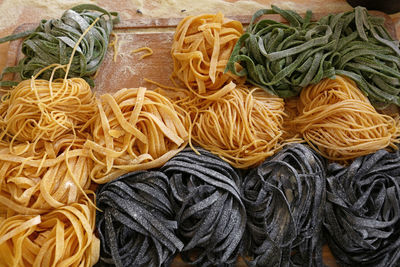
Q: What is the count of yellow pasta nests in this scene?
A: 7